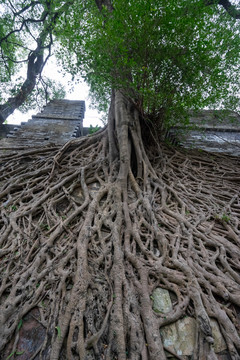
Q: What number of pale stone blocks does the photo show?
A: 3